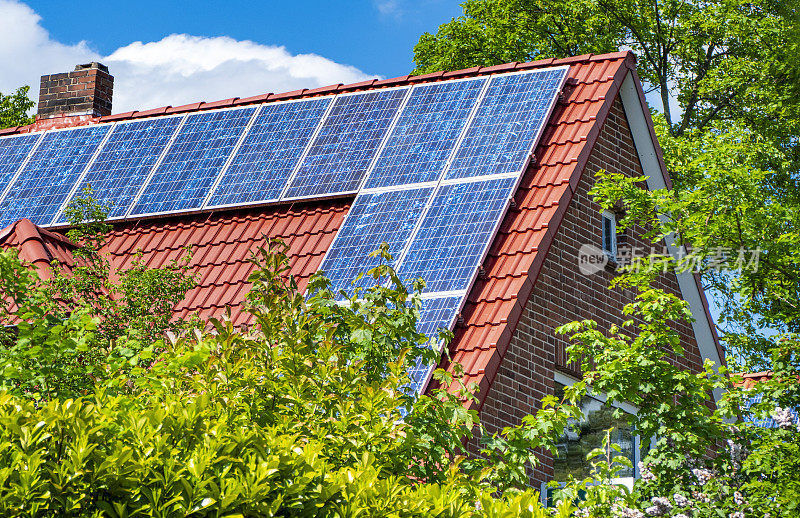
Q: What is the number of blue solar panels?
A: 11